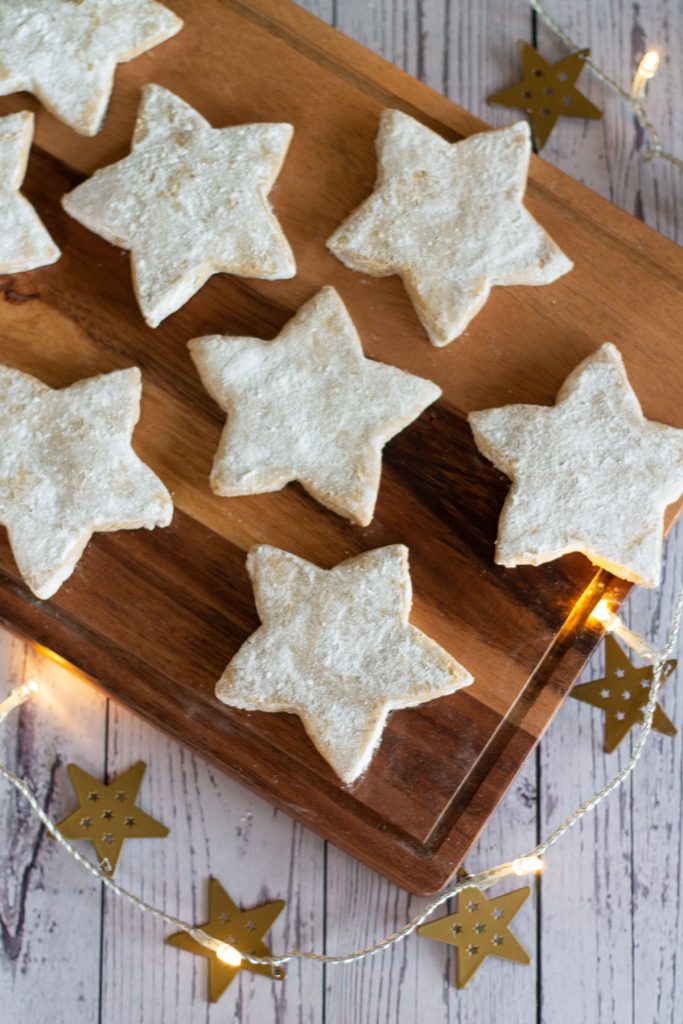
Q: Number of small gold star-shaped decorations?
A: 5